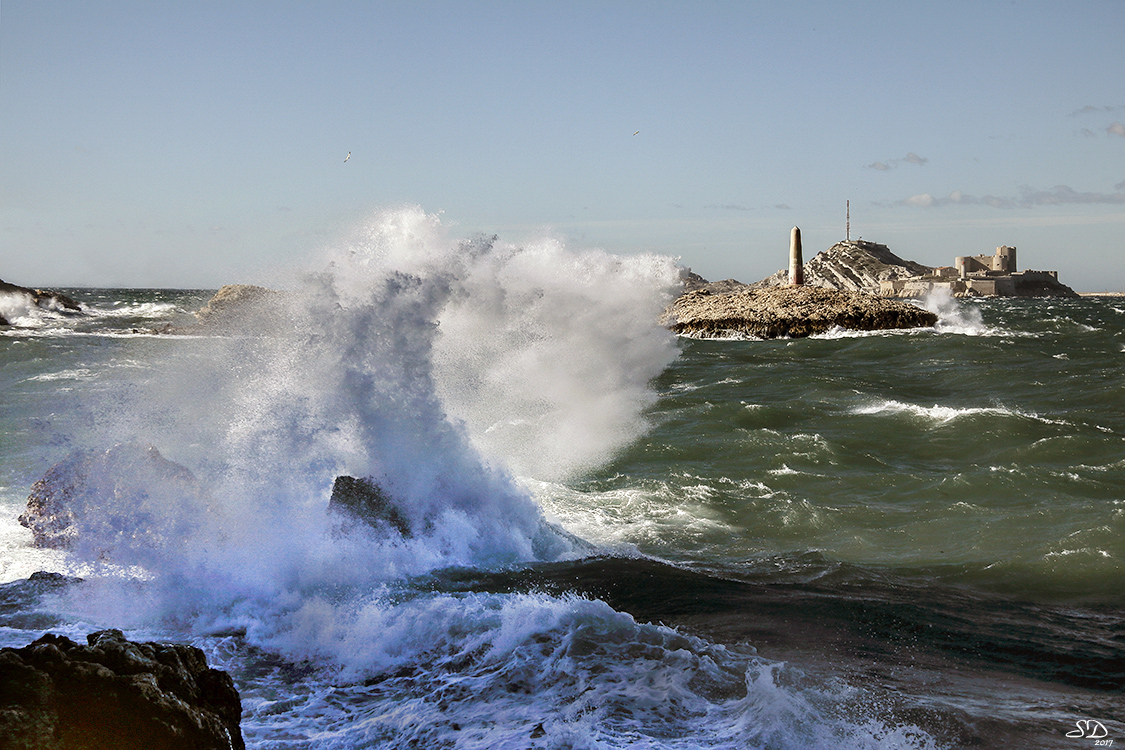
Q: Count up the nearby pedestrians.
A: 0